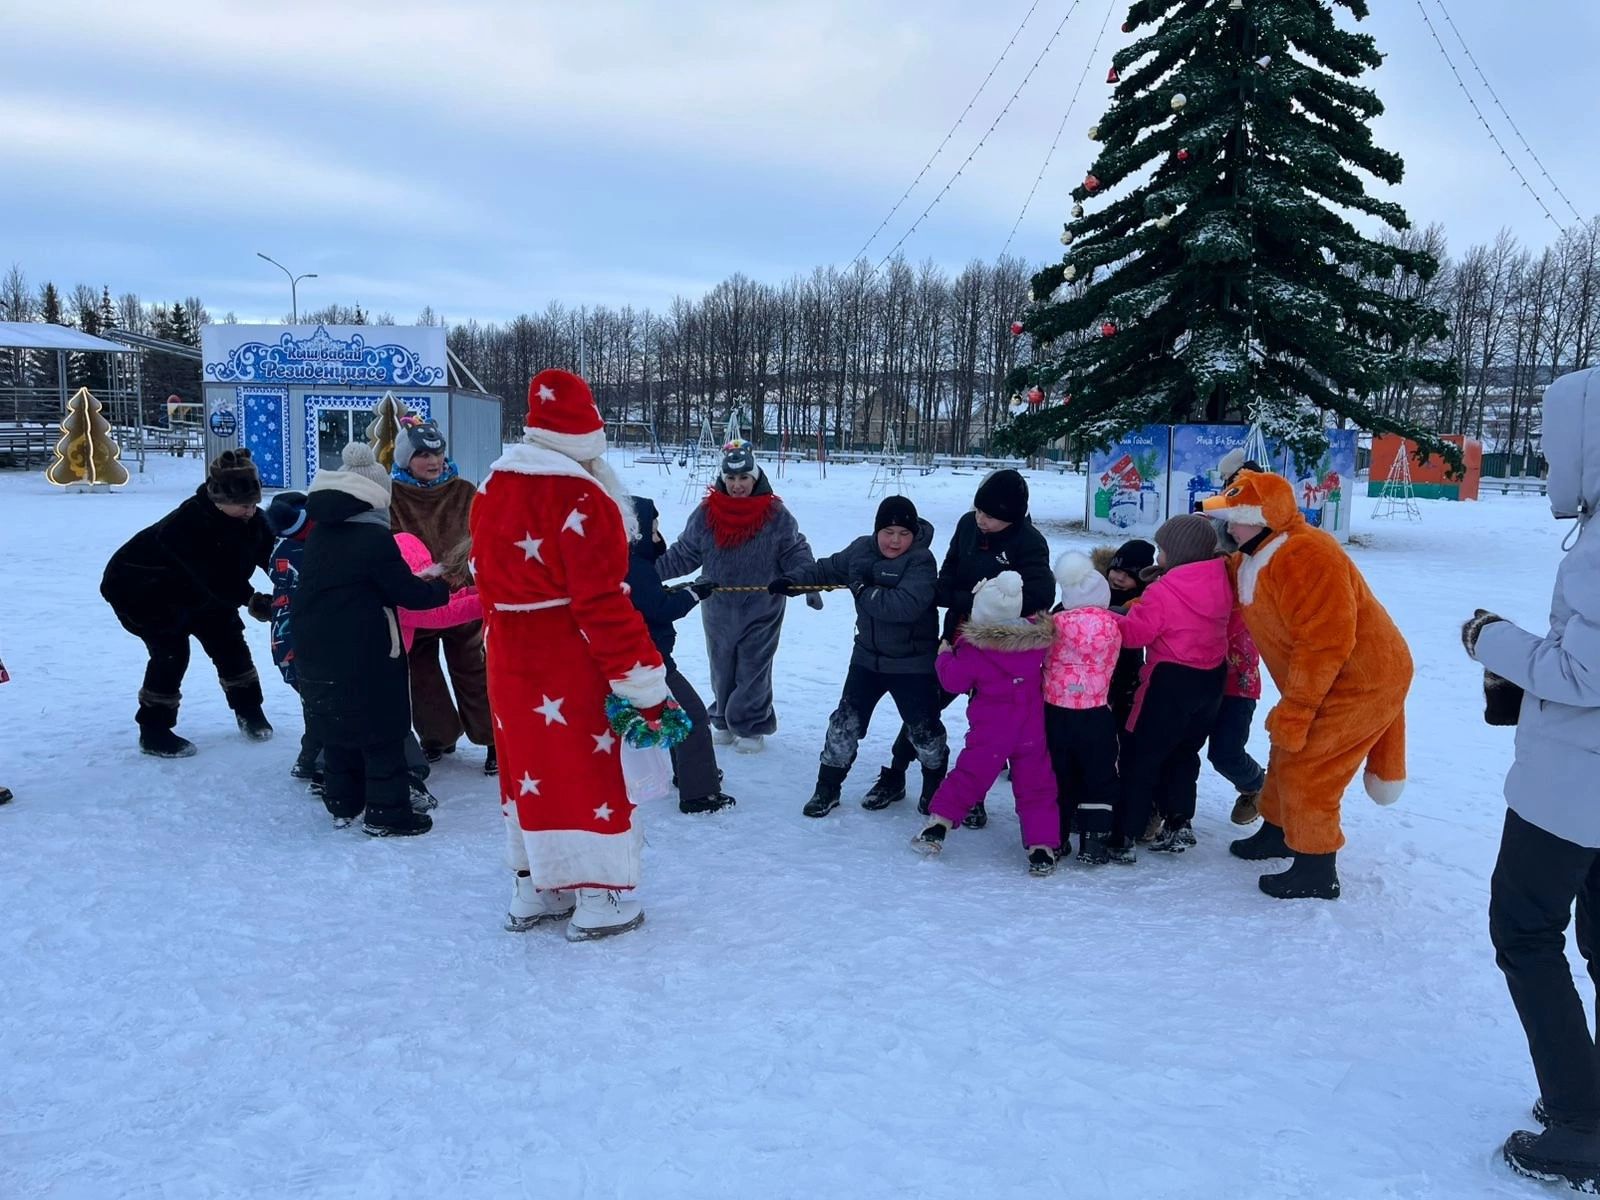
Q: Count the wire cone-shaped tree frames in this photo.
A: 5